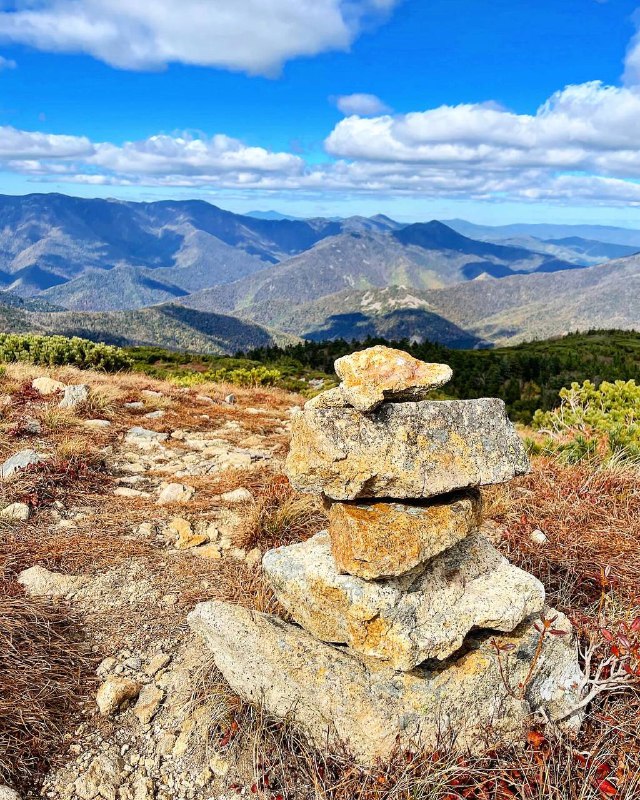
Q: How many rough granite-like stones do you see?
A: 5